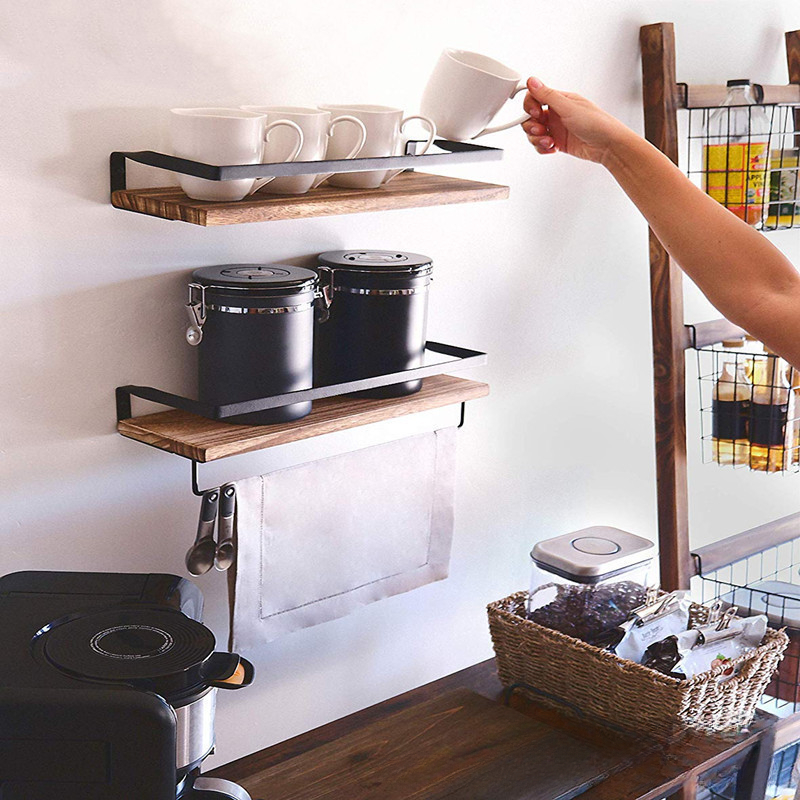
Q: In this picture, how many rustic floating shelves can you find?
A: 2